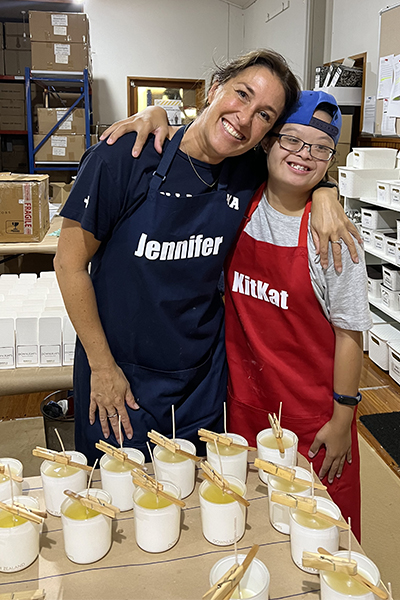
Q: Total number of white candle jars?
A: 14